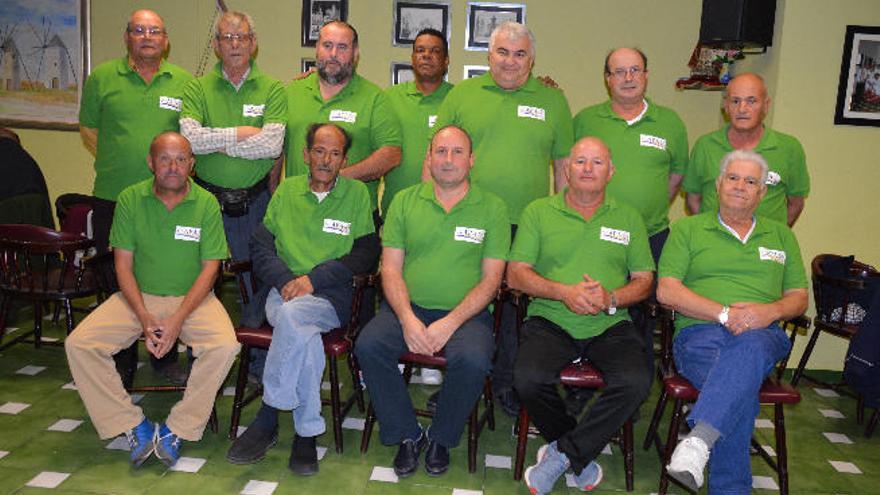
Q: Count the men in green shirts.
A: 12